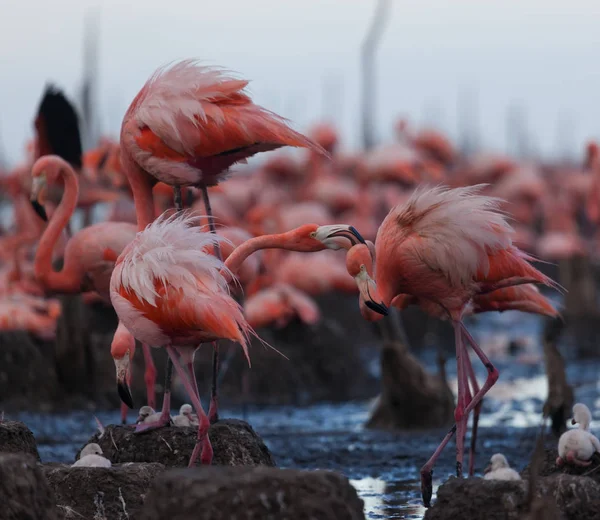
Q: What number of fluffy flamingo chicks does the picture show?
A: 5